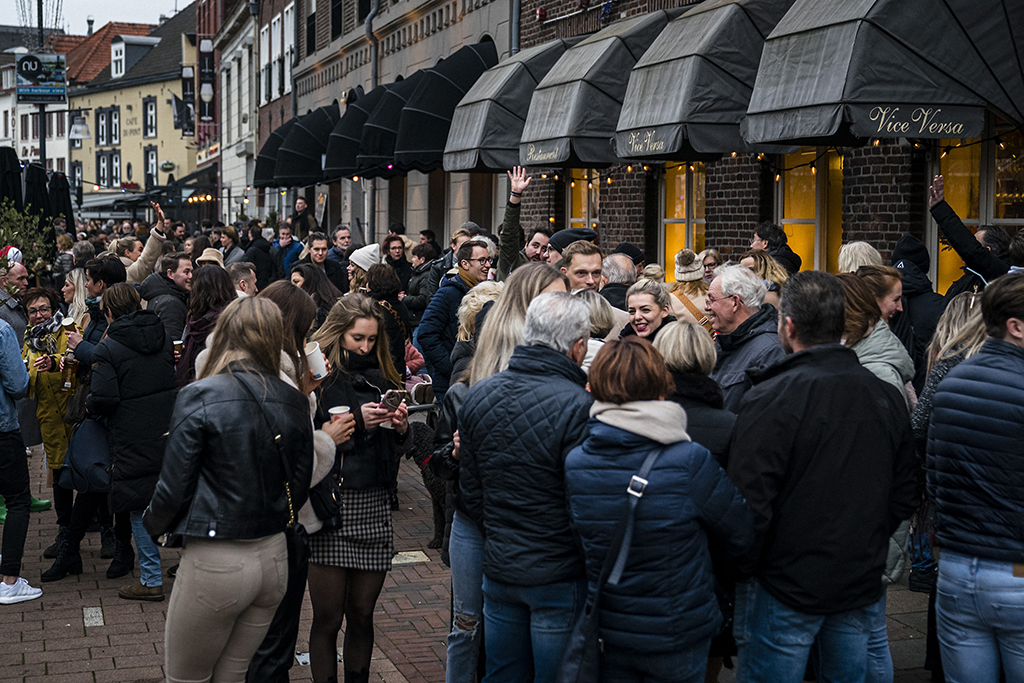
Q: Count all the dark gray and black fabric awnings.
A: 9